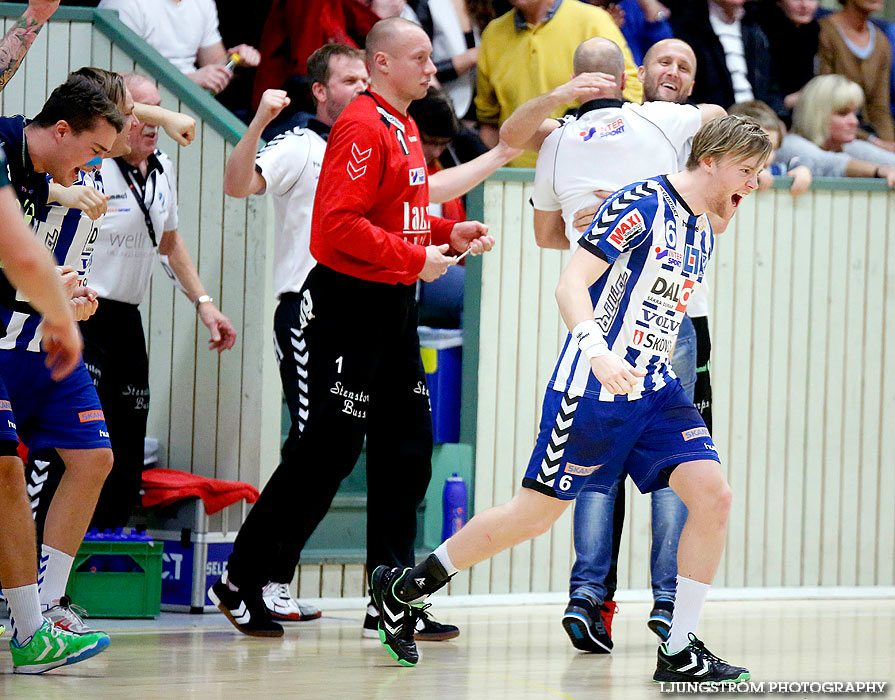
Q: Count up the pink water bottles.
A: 0